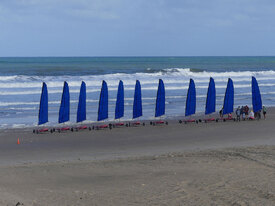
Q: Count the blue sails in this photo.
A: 11